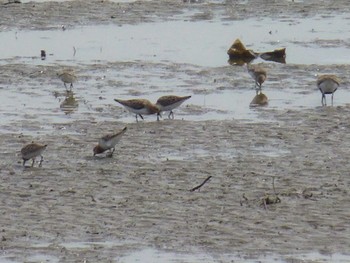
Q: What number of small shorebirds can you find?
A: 7